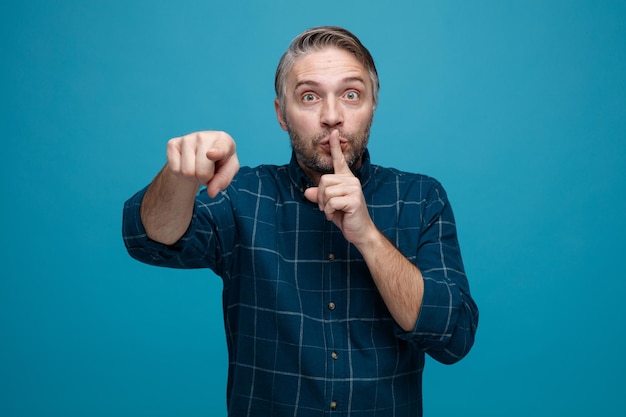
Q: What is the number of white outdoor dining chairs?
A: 0